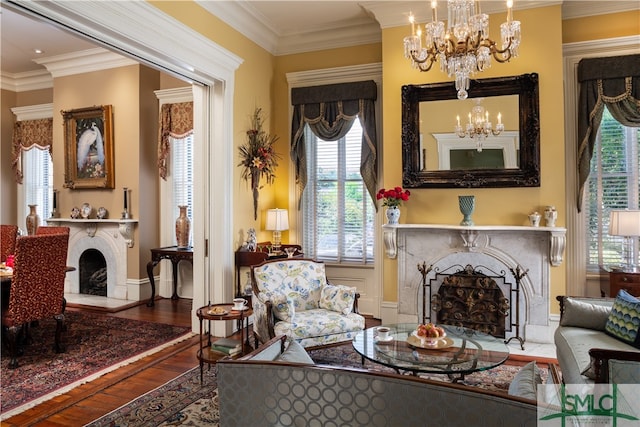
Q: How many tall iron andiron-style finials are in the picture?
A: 2